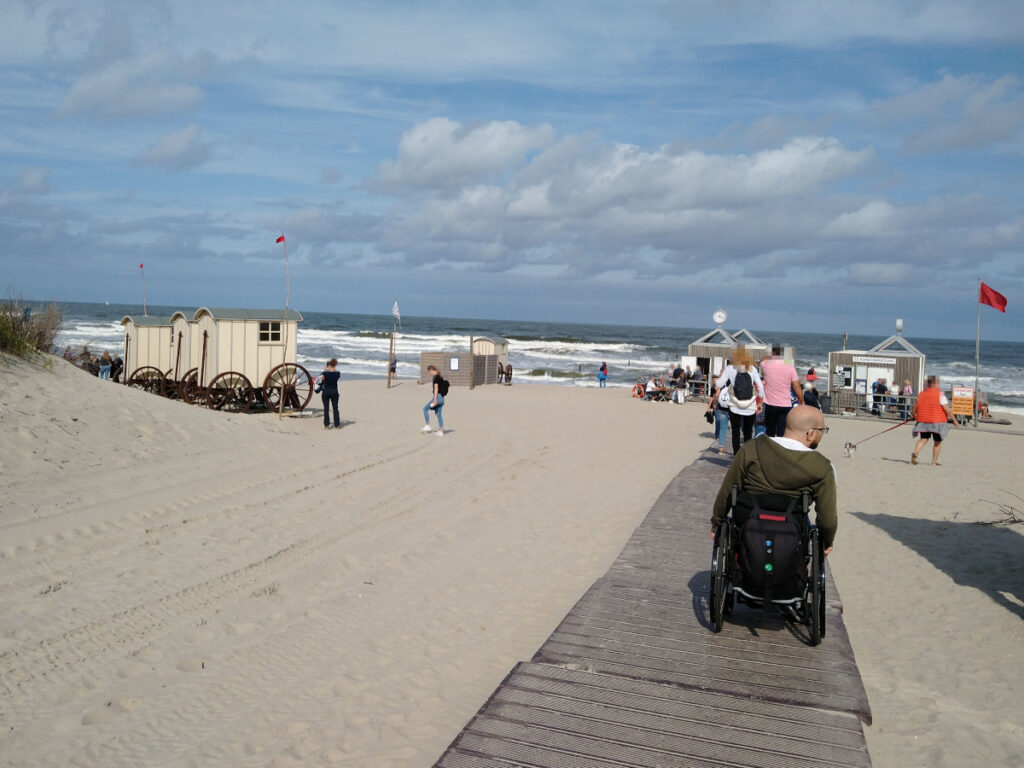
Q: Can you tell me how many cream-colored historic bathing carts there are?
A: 4